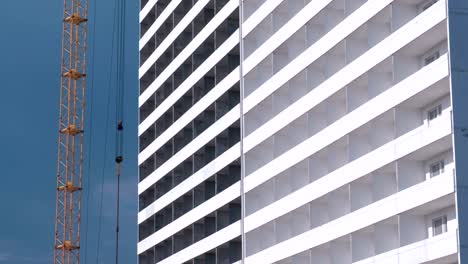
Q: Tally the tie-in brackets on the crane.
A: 5